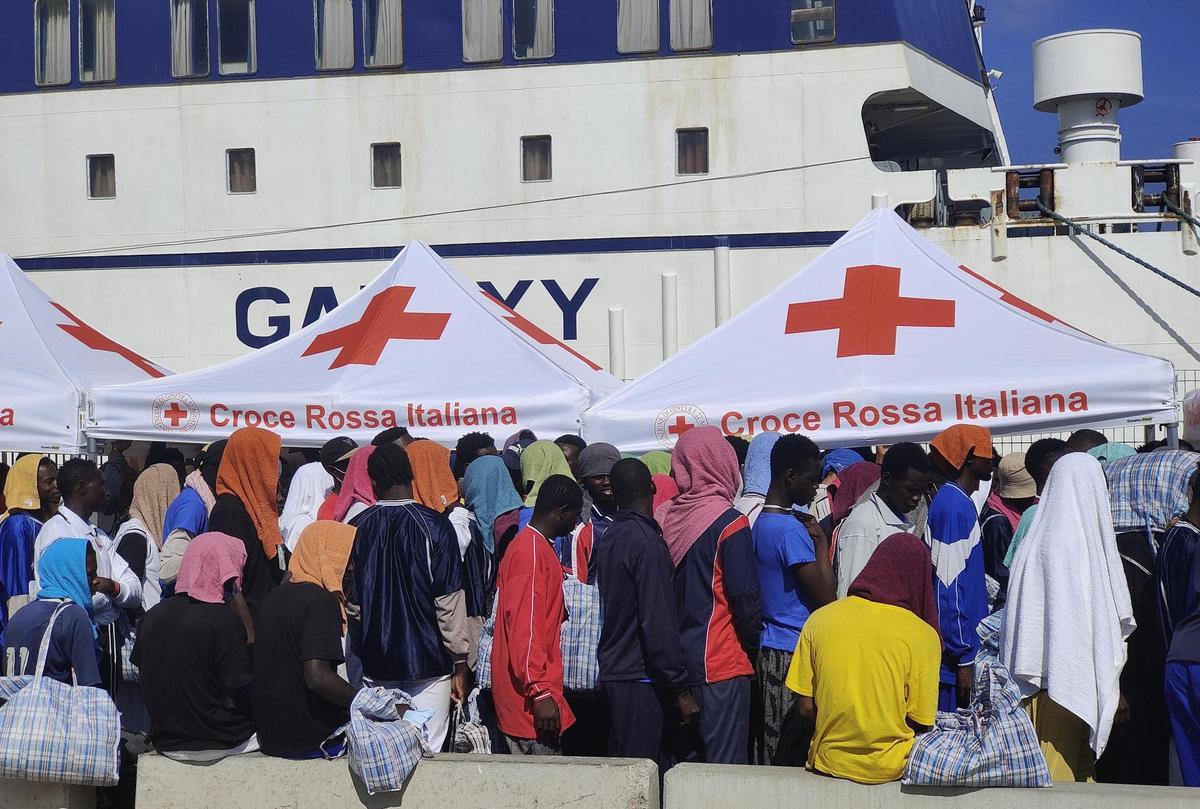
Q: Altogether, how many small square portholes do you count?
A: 5